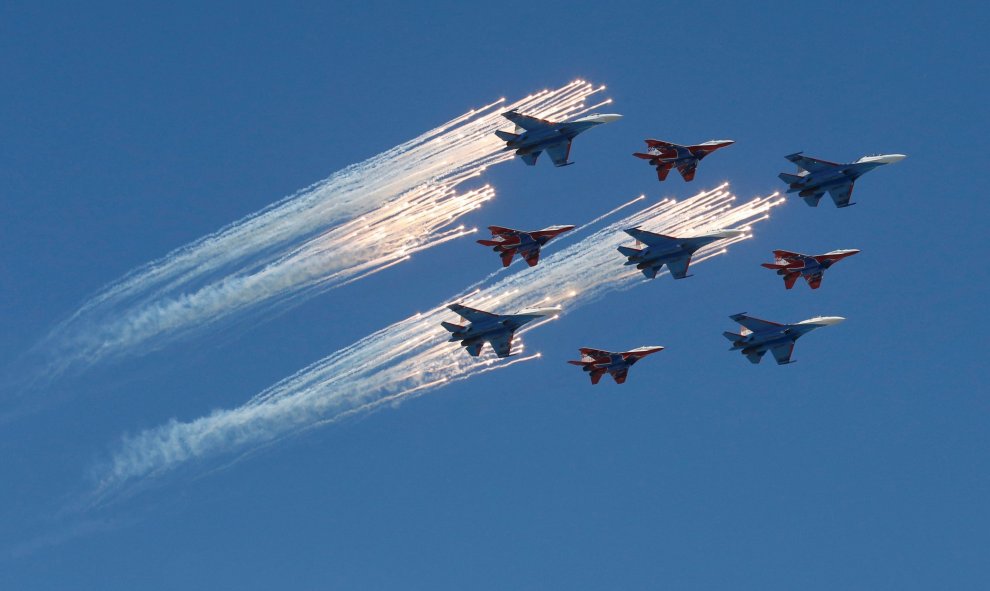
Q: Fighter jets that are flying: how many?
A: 9